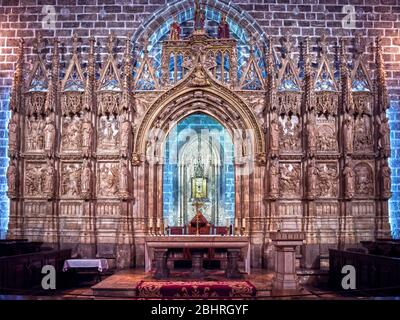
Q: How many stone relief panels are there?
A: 12